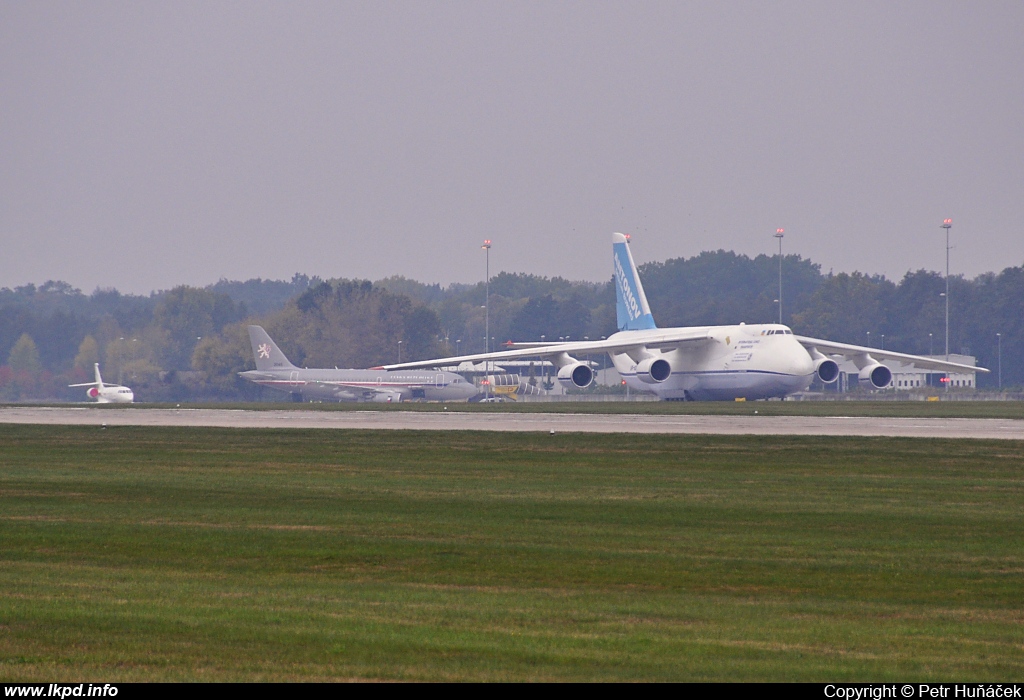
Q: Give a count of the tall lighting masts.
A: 3